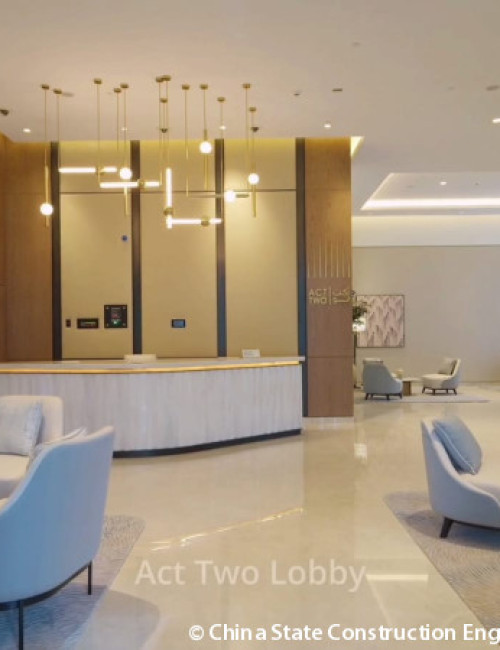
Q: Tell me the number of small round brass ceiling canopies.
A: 13